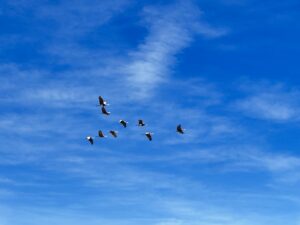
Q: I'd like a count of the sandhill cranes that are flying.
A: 9